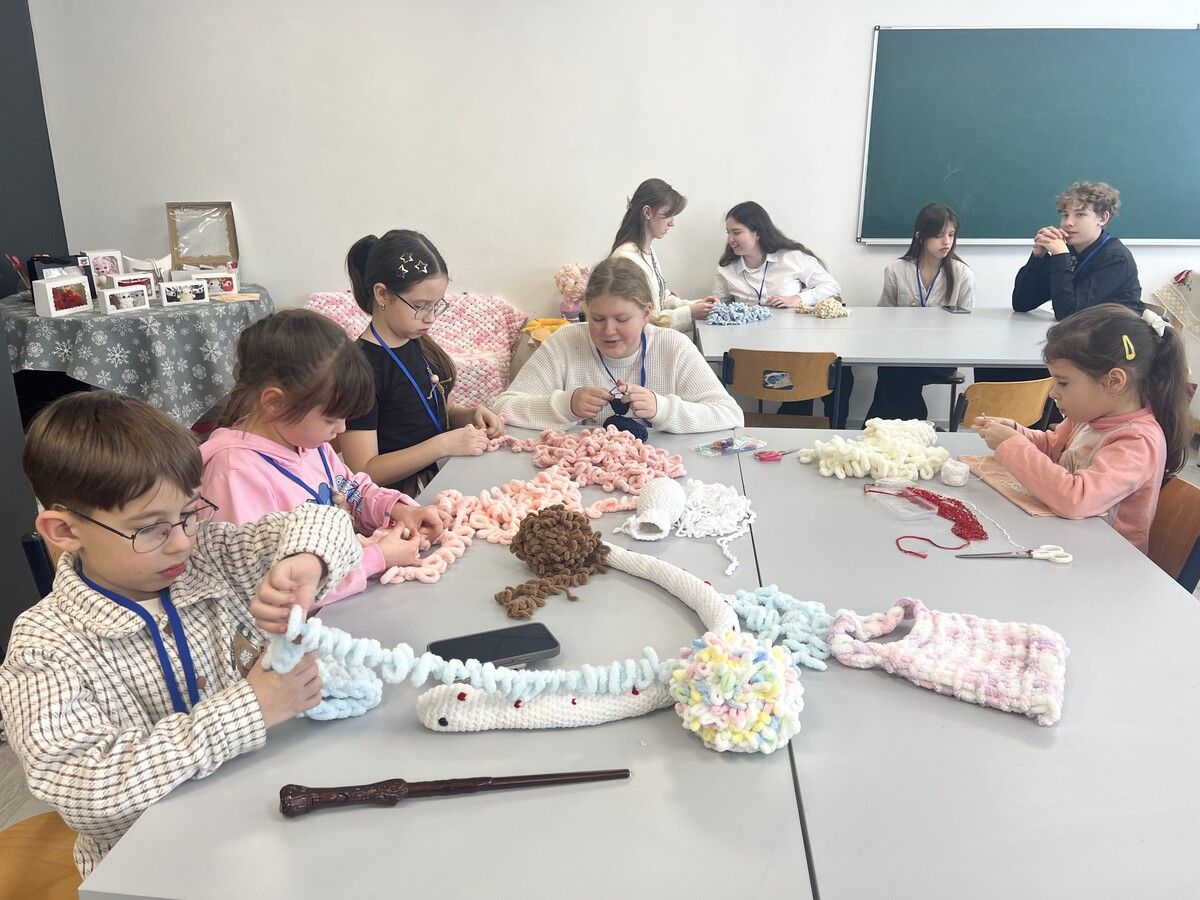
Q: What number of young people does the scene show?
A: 9